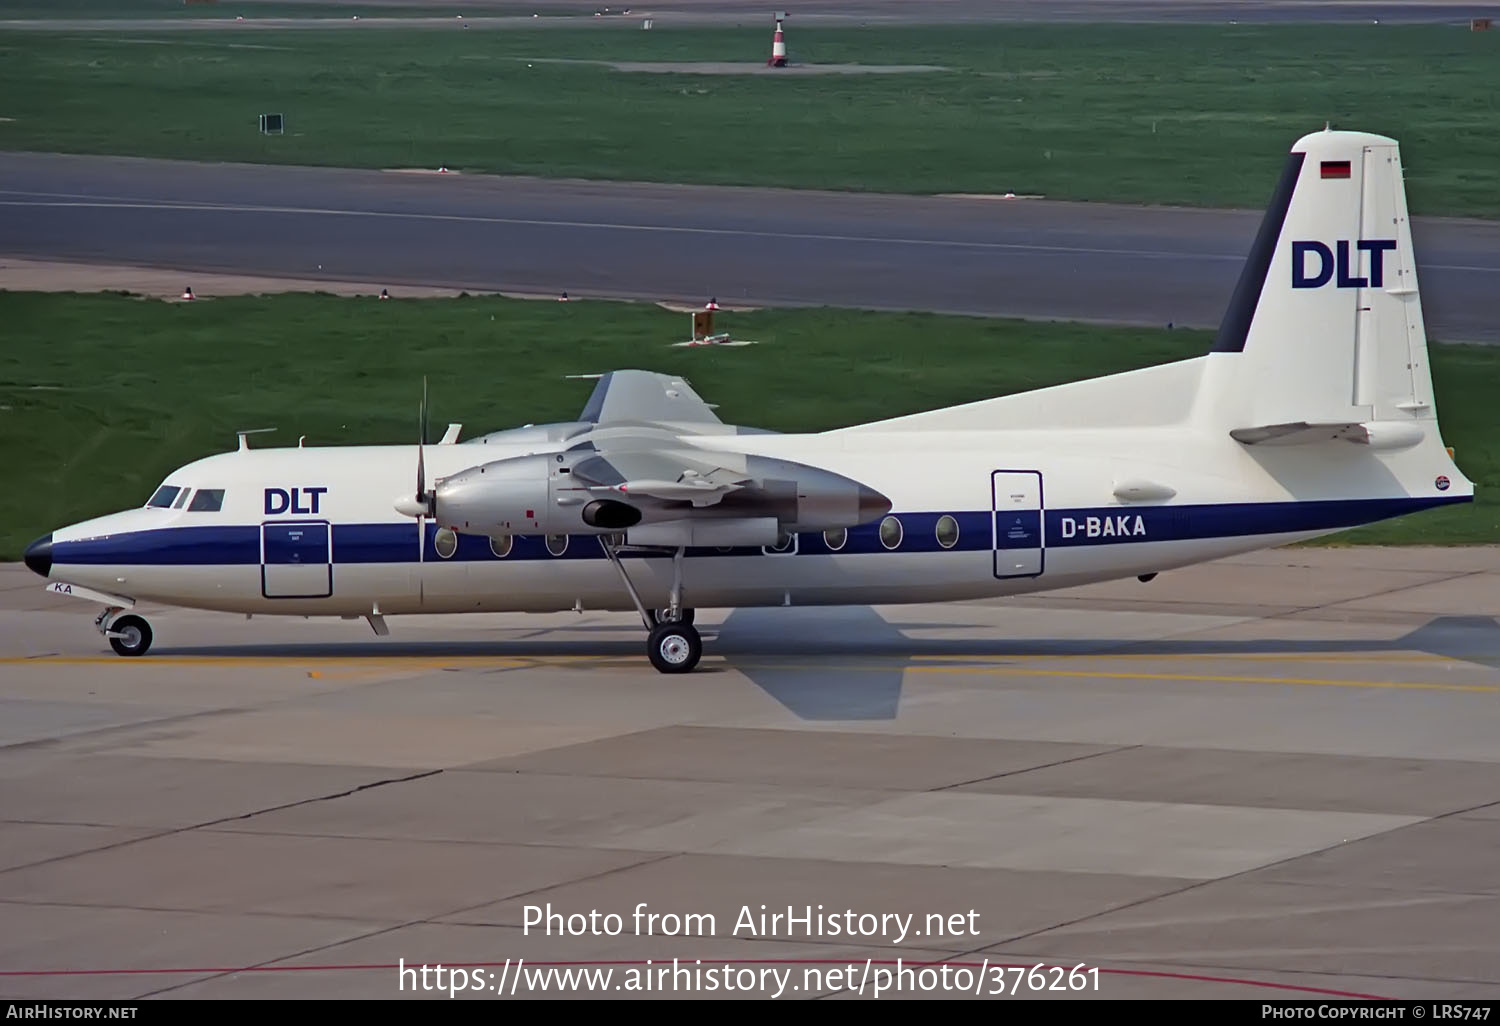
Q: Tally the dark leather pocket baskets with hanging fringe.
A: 0